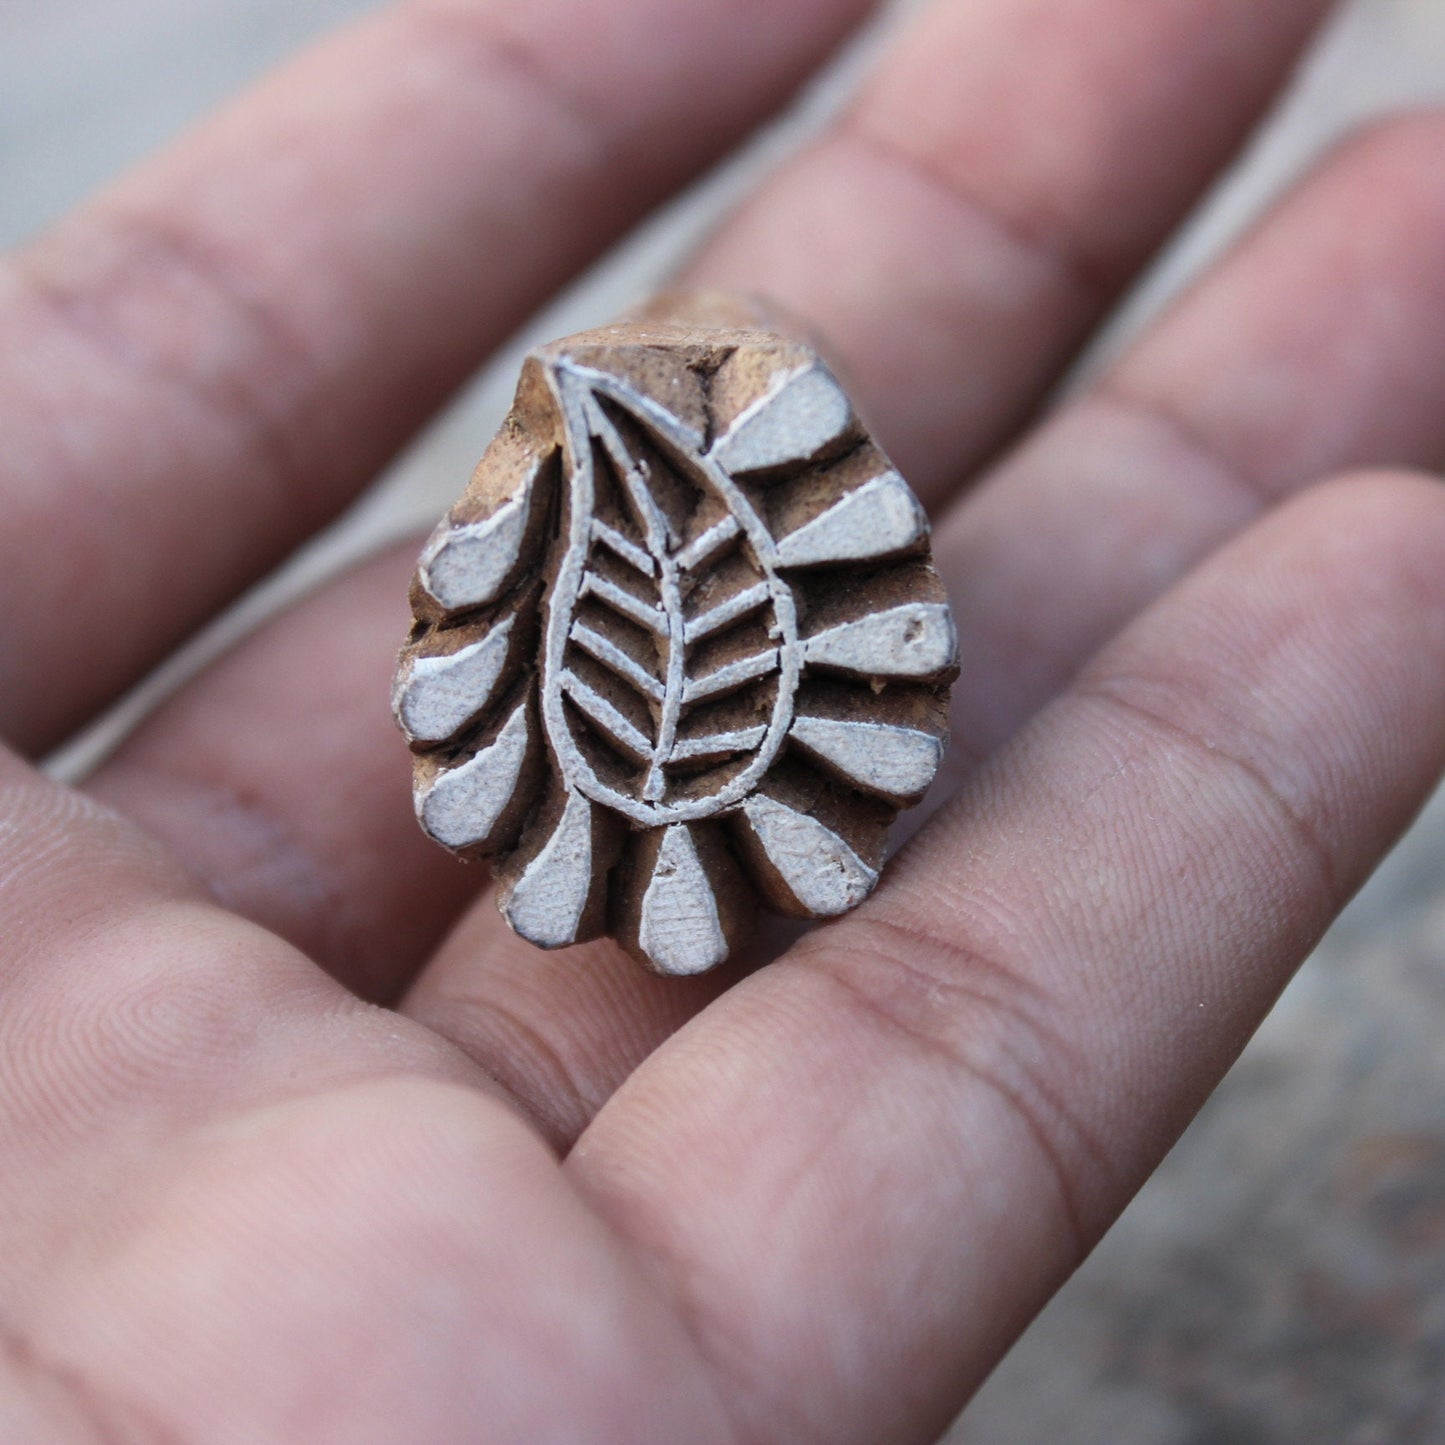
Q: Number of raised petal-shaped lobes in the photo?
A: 10